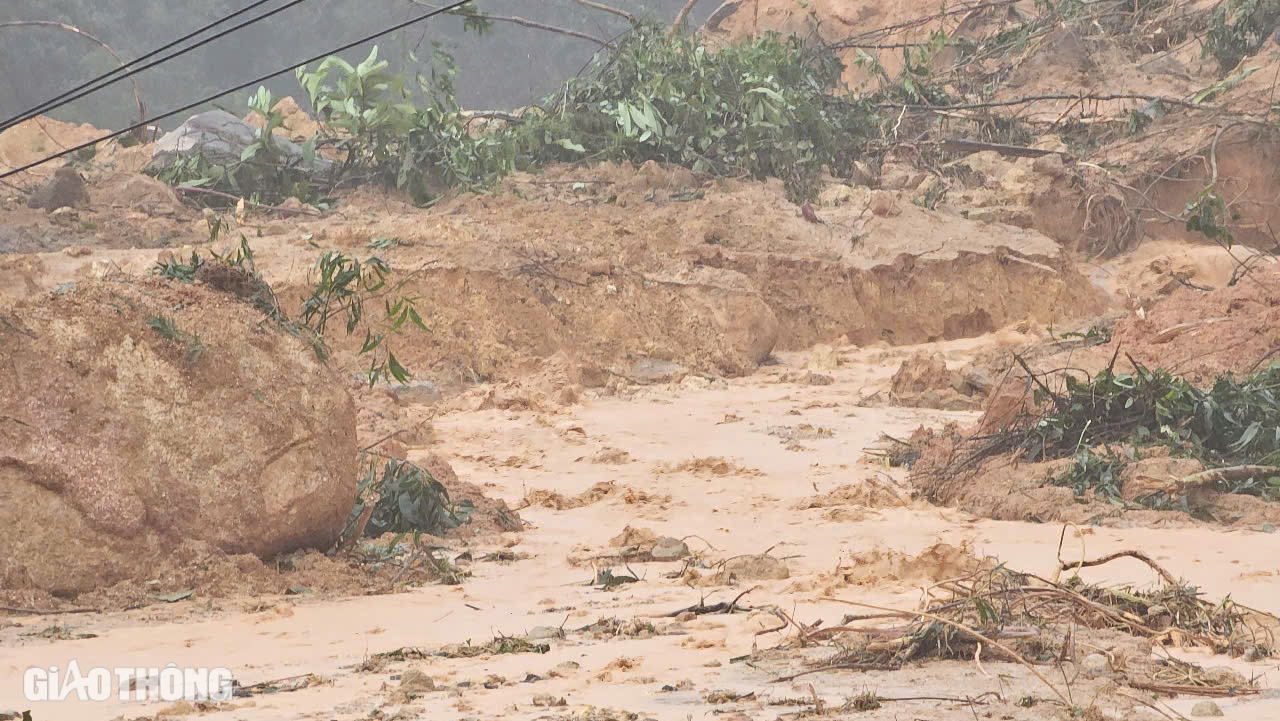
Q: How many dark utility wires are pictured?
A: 3